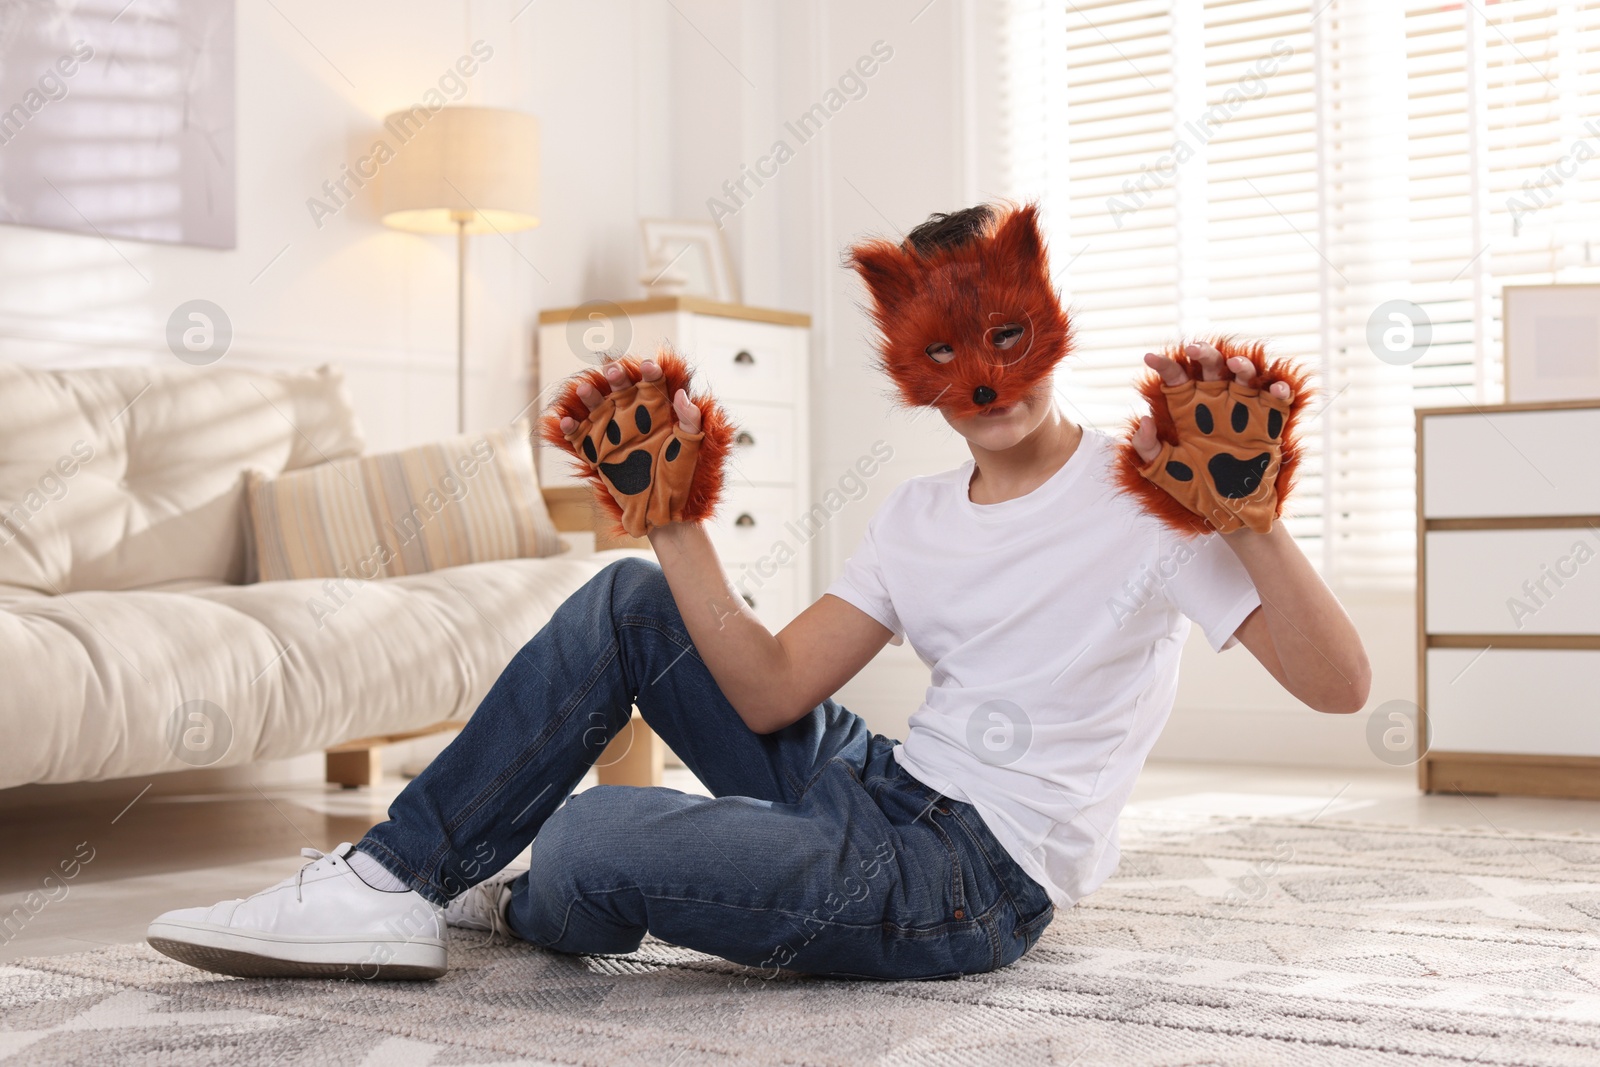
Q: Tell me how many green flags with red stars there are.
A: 0